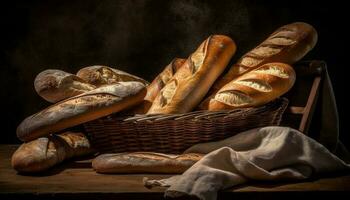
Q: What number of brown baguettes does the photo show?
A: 9